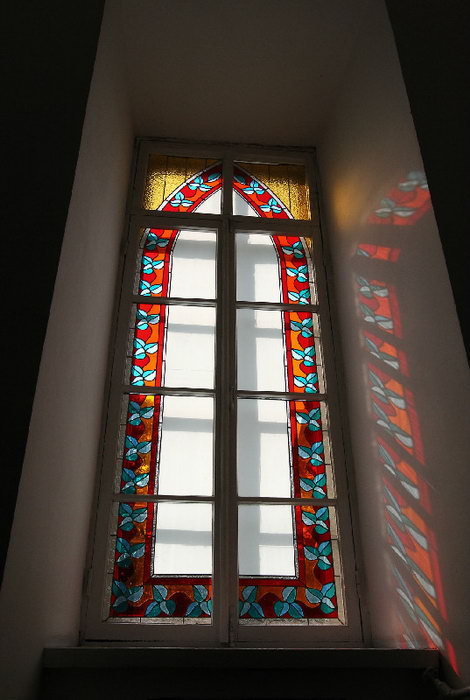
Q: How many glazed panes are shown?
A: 10